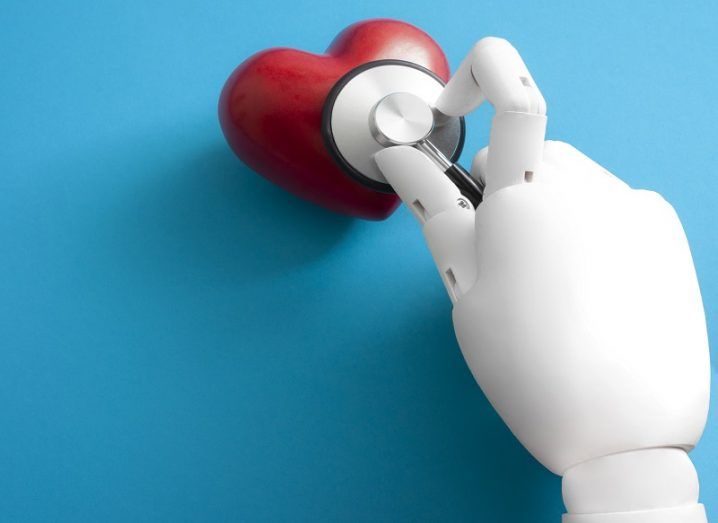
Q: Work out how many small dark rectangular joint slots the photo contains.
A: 4